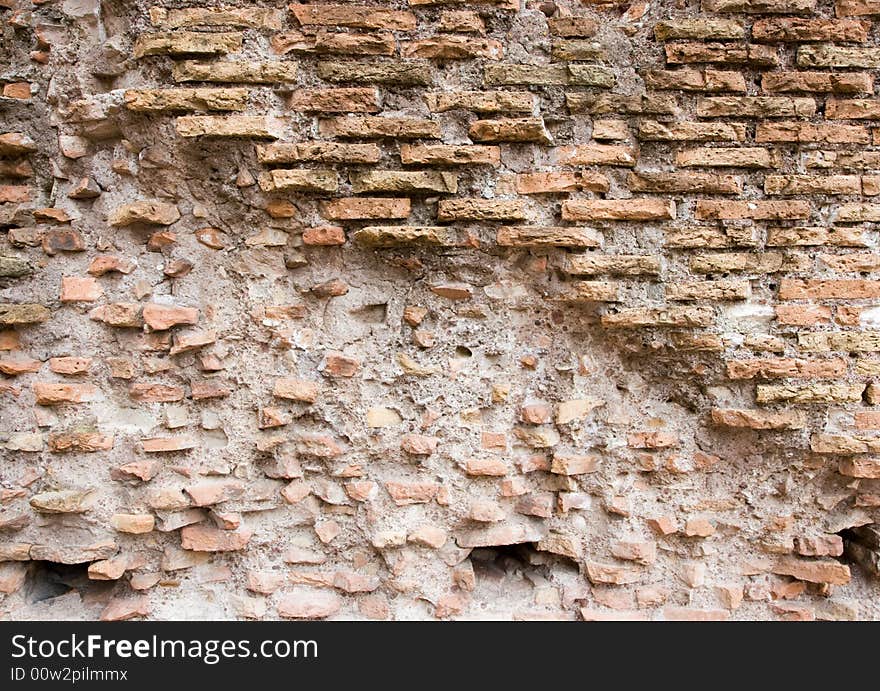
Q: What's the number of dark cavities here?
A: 3